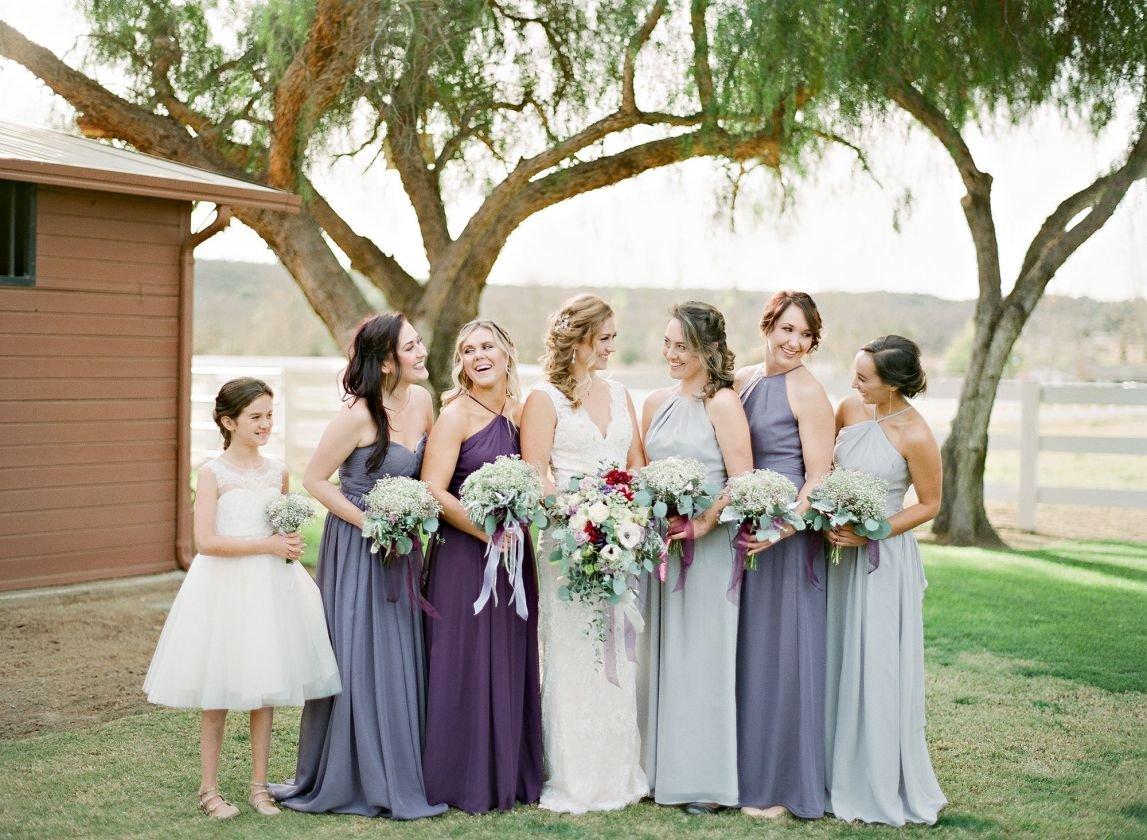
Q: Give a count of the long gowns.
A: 6